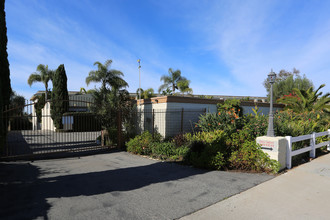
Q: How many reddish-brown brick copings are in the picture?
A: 1